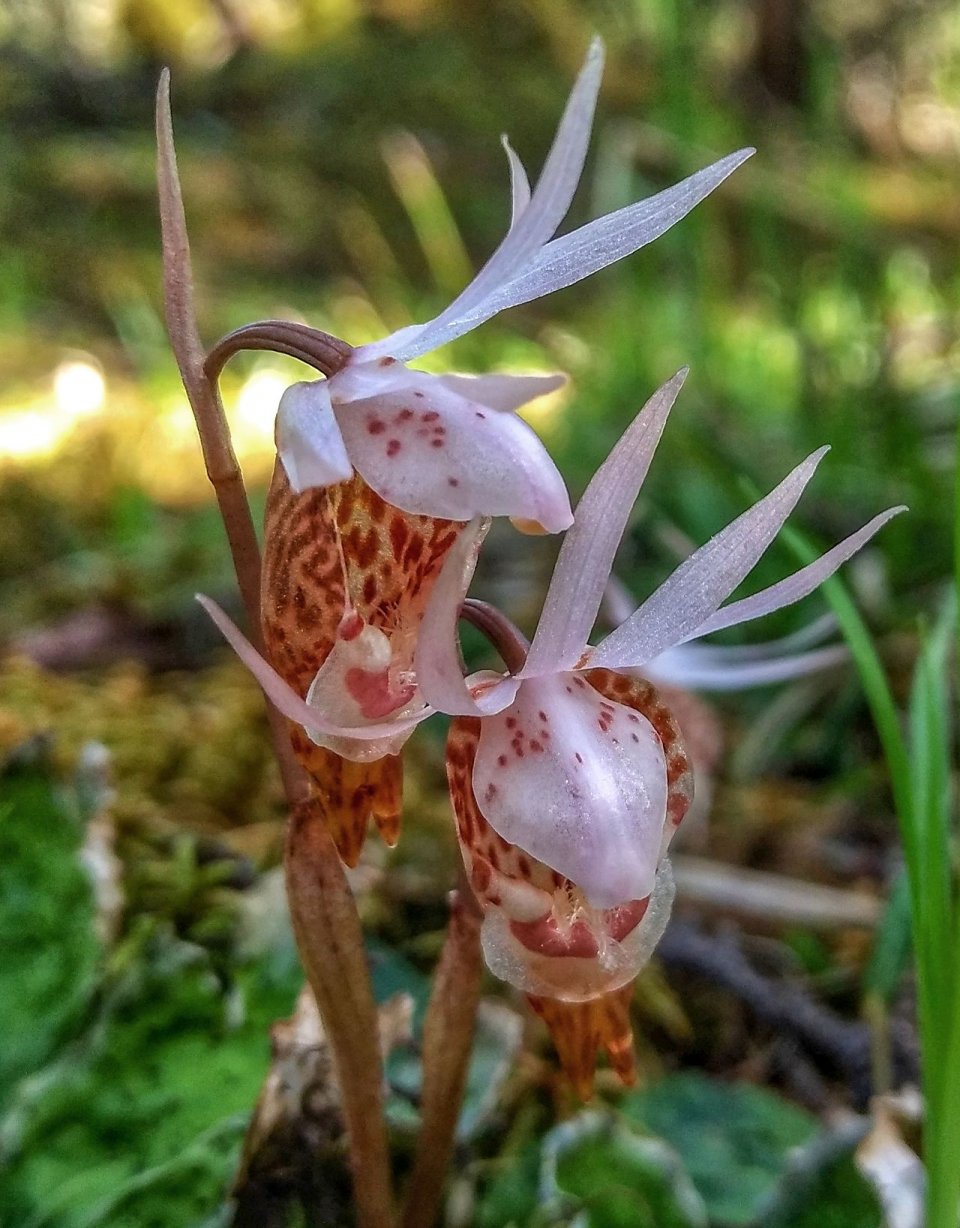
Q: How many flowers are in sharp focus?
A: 2